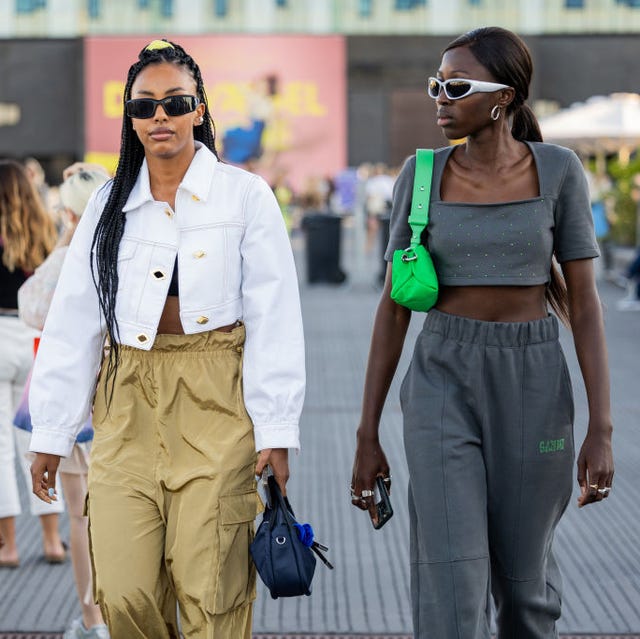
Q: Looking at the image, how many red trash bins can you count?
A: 0